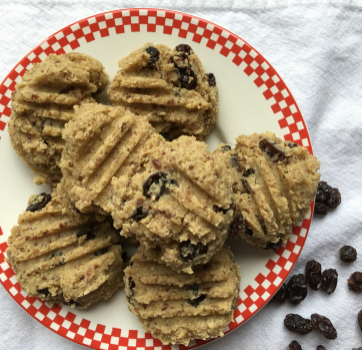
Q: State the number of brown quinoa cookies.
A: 7